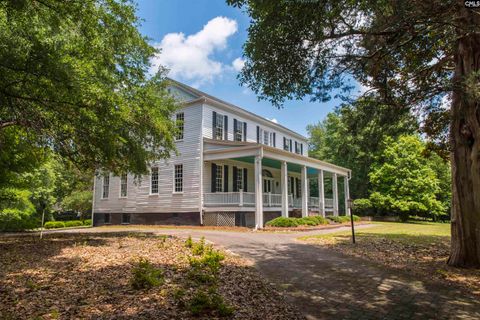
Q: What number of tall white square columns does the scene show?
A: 6